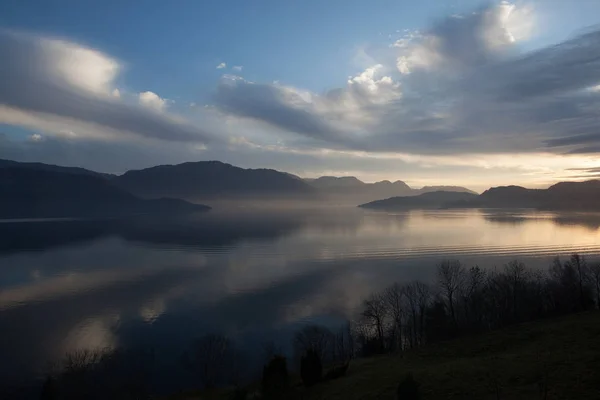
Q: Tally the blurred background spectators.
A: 0